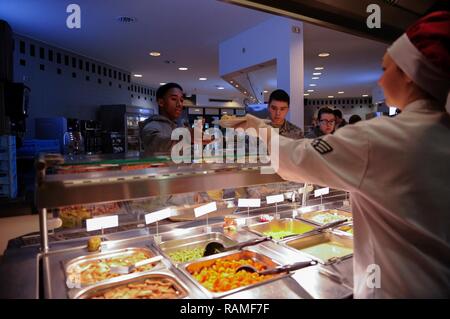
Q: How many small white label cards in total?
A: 6